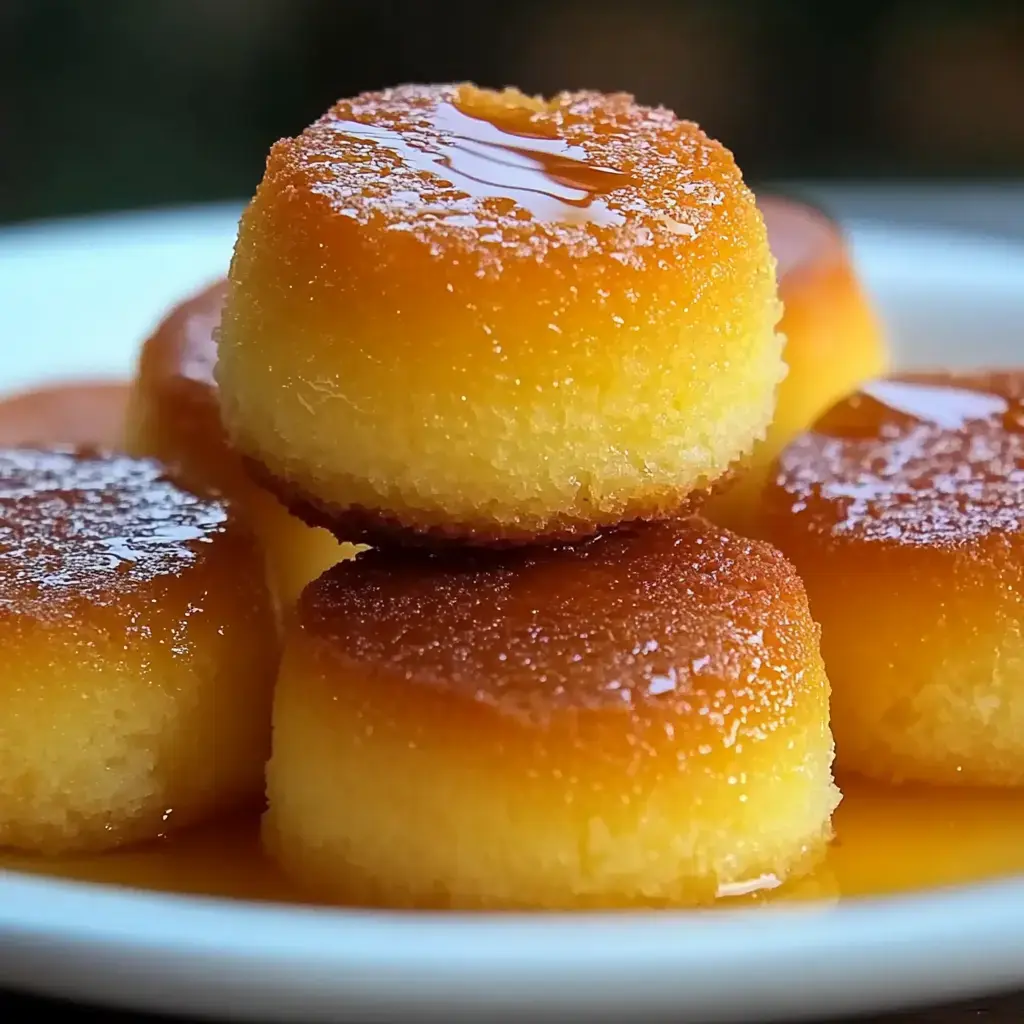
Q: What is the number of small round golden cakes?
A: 7